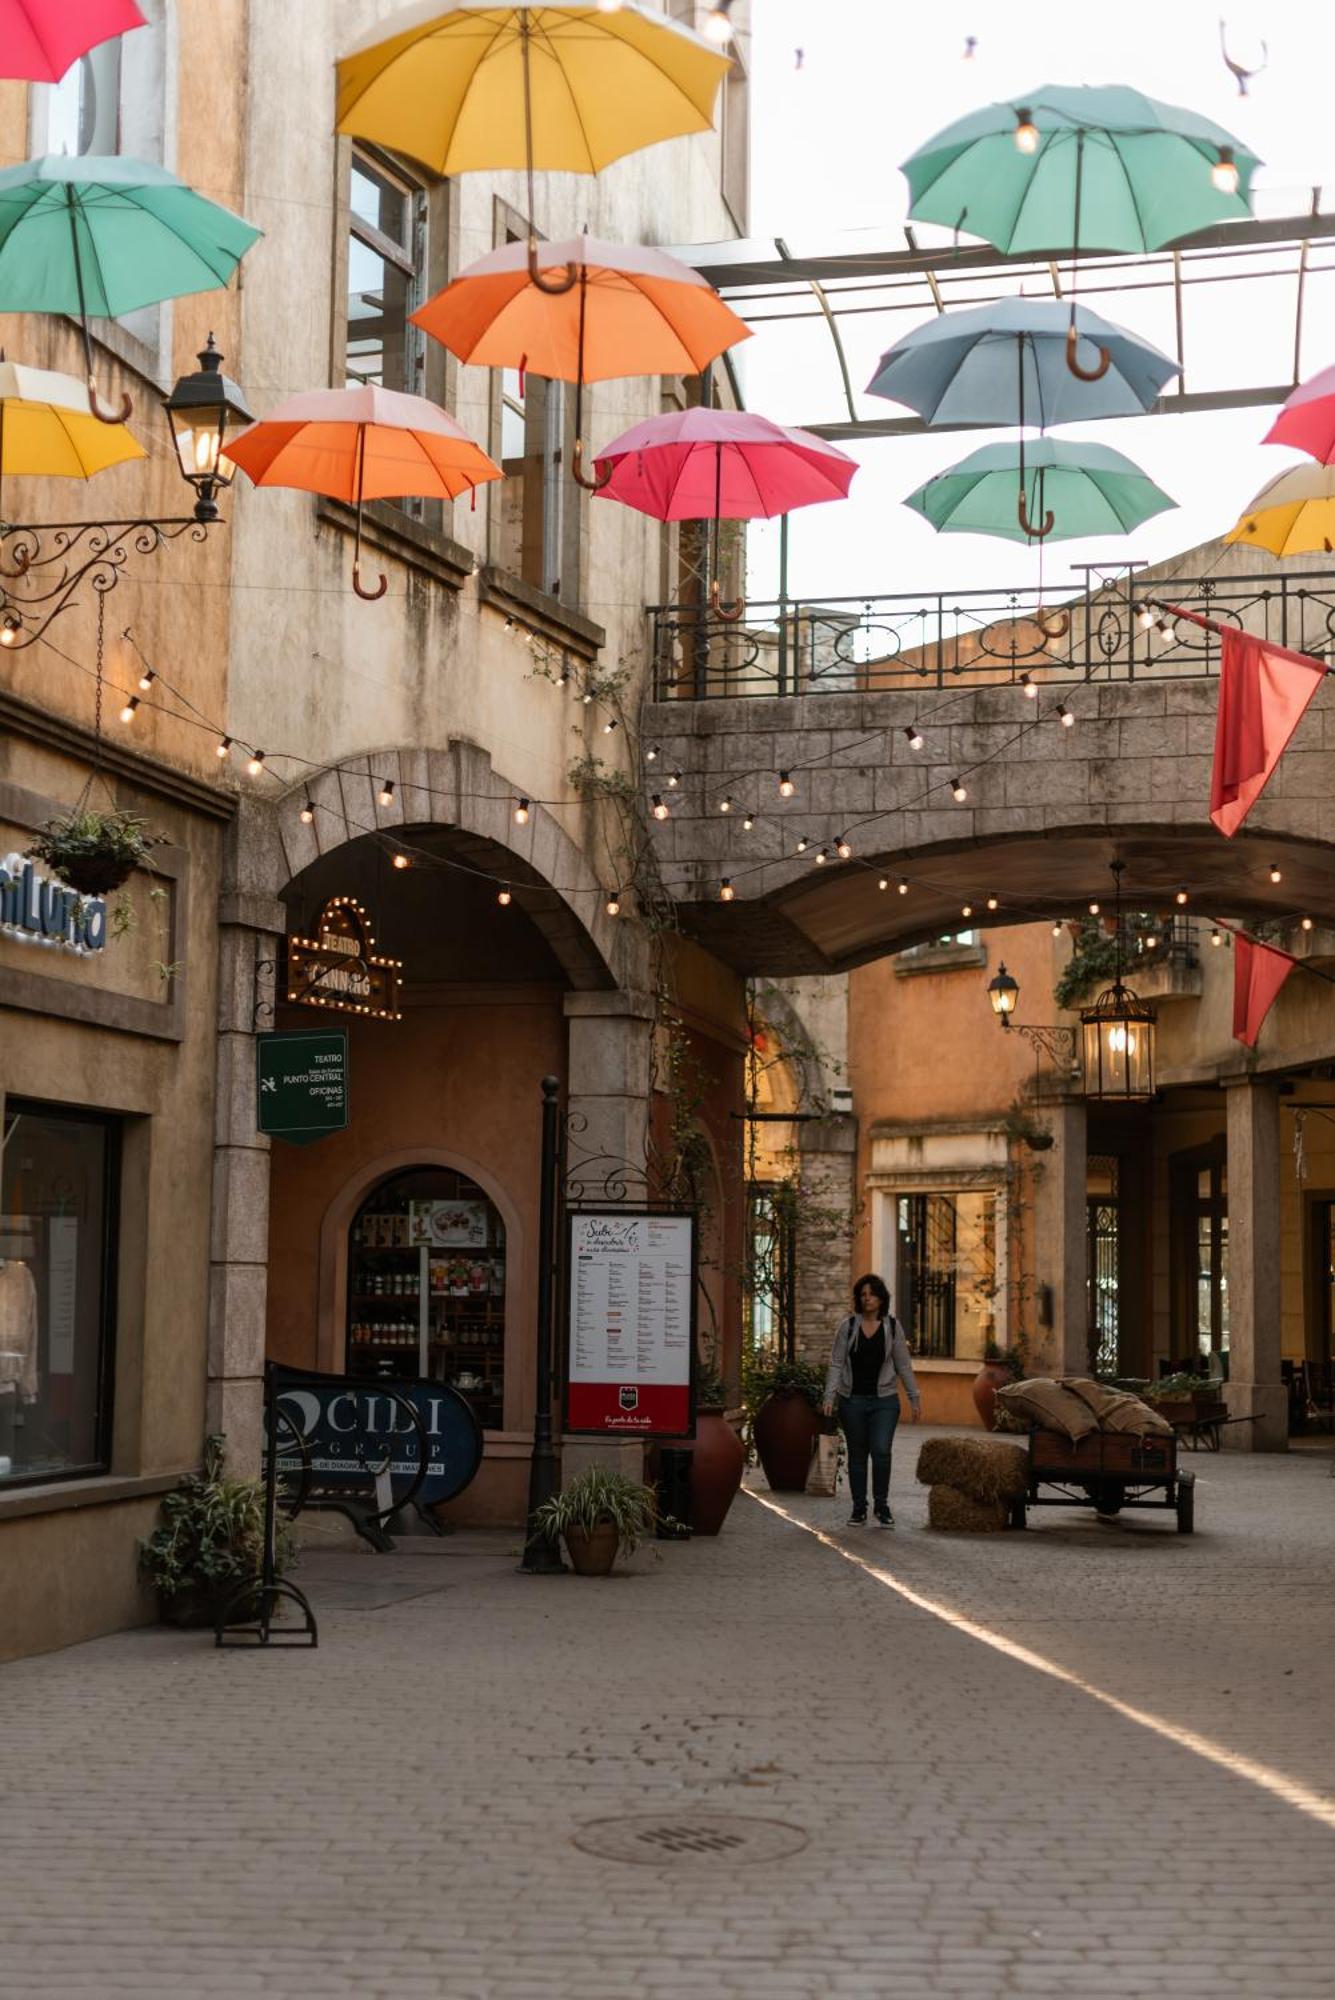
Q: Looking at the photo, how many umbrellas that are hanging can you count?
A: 12